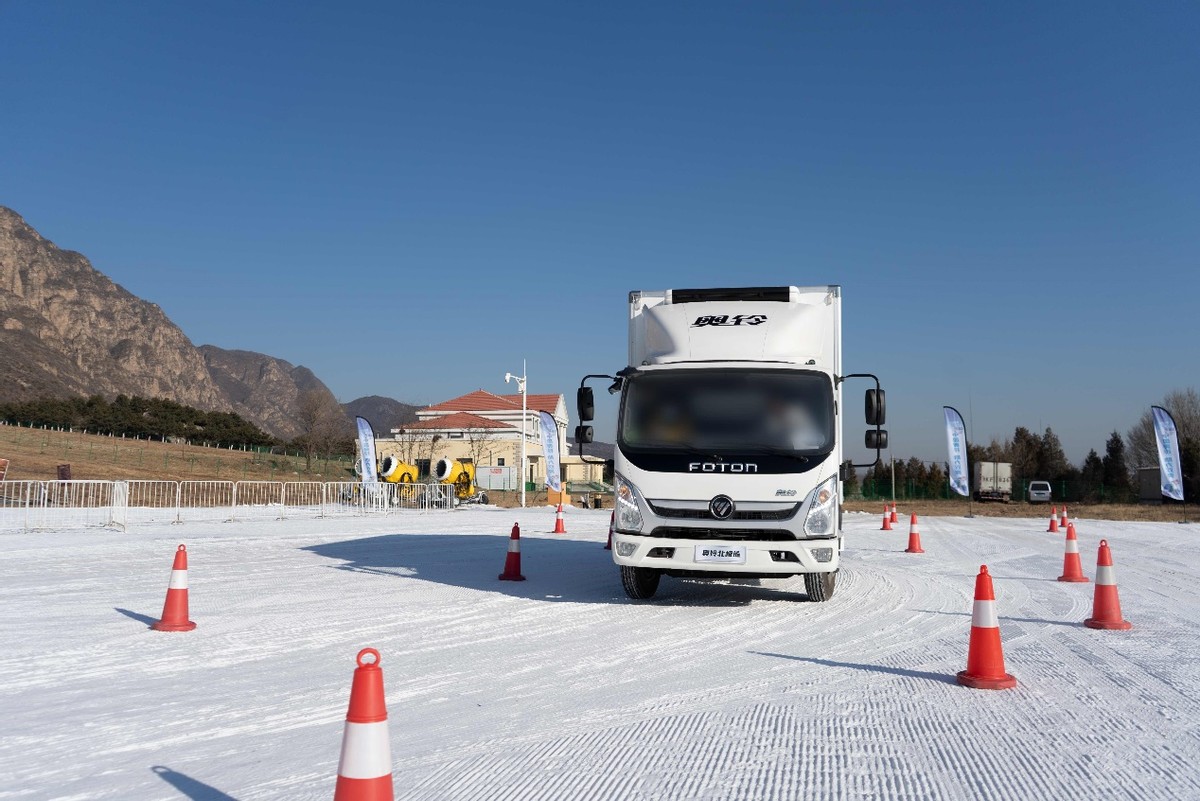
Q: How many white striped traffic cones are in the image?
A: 13